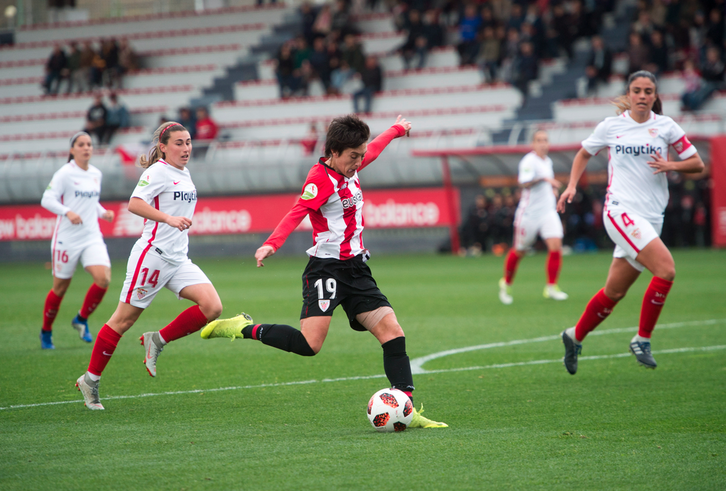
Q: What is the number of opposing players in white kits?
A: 4